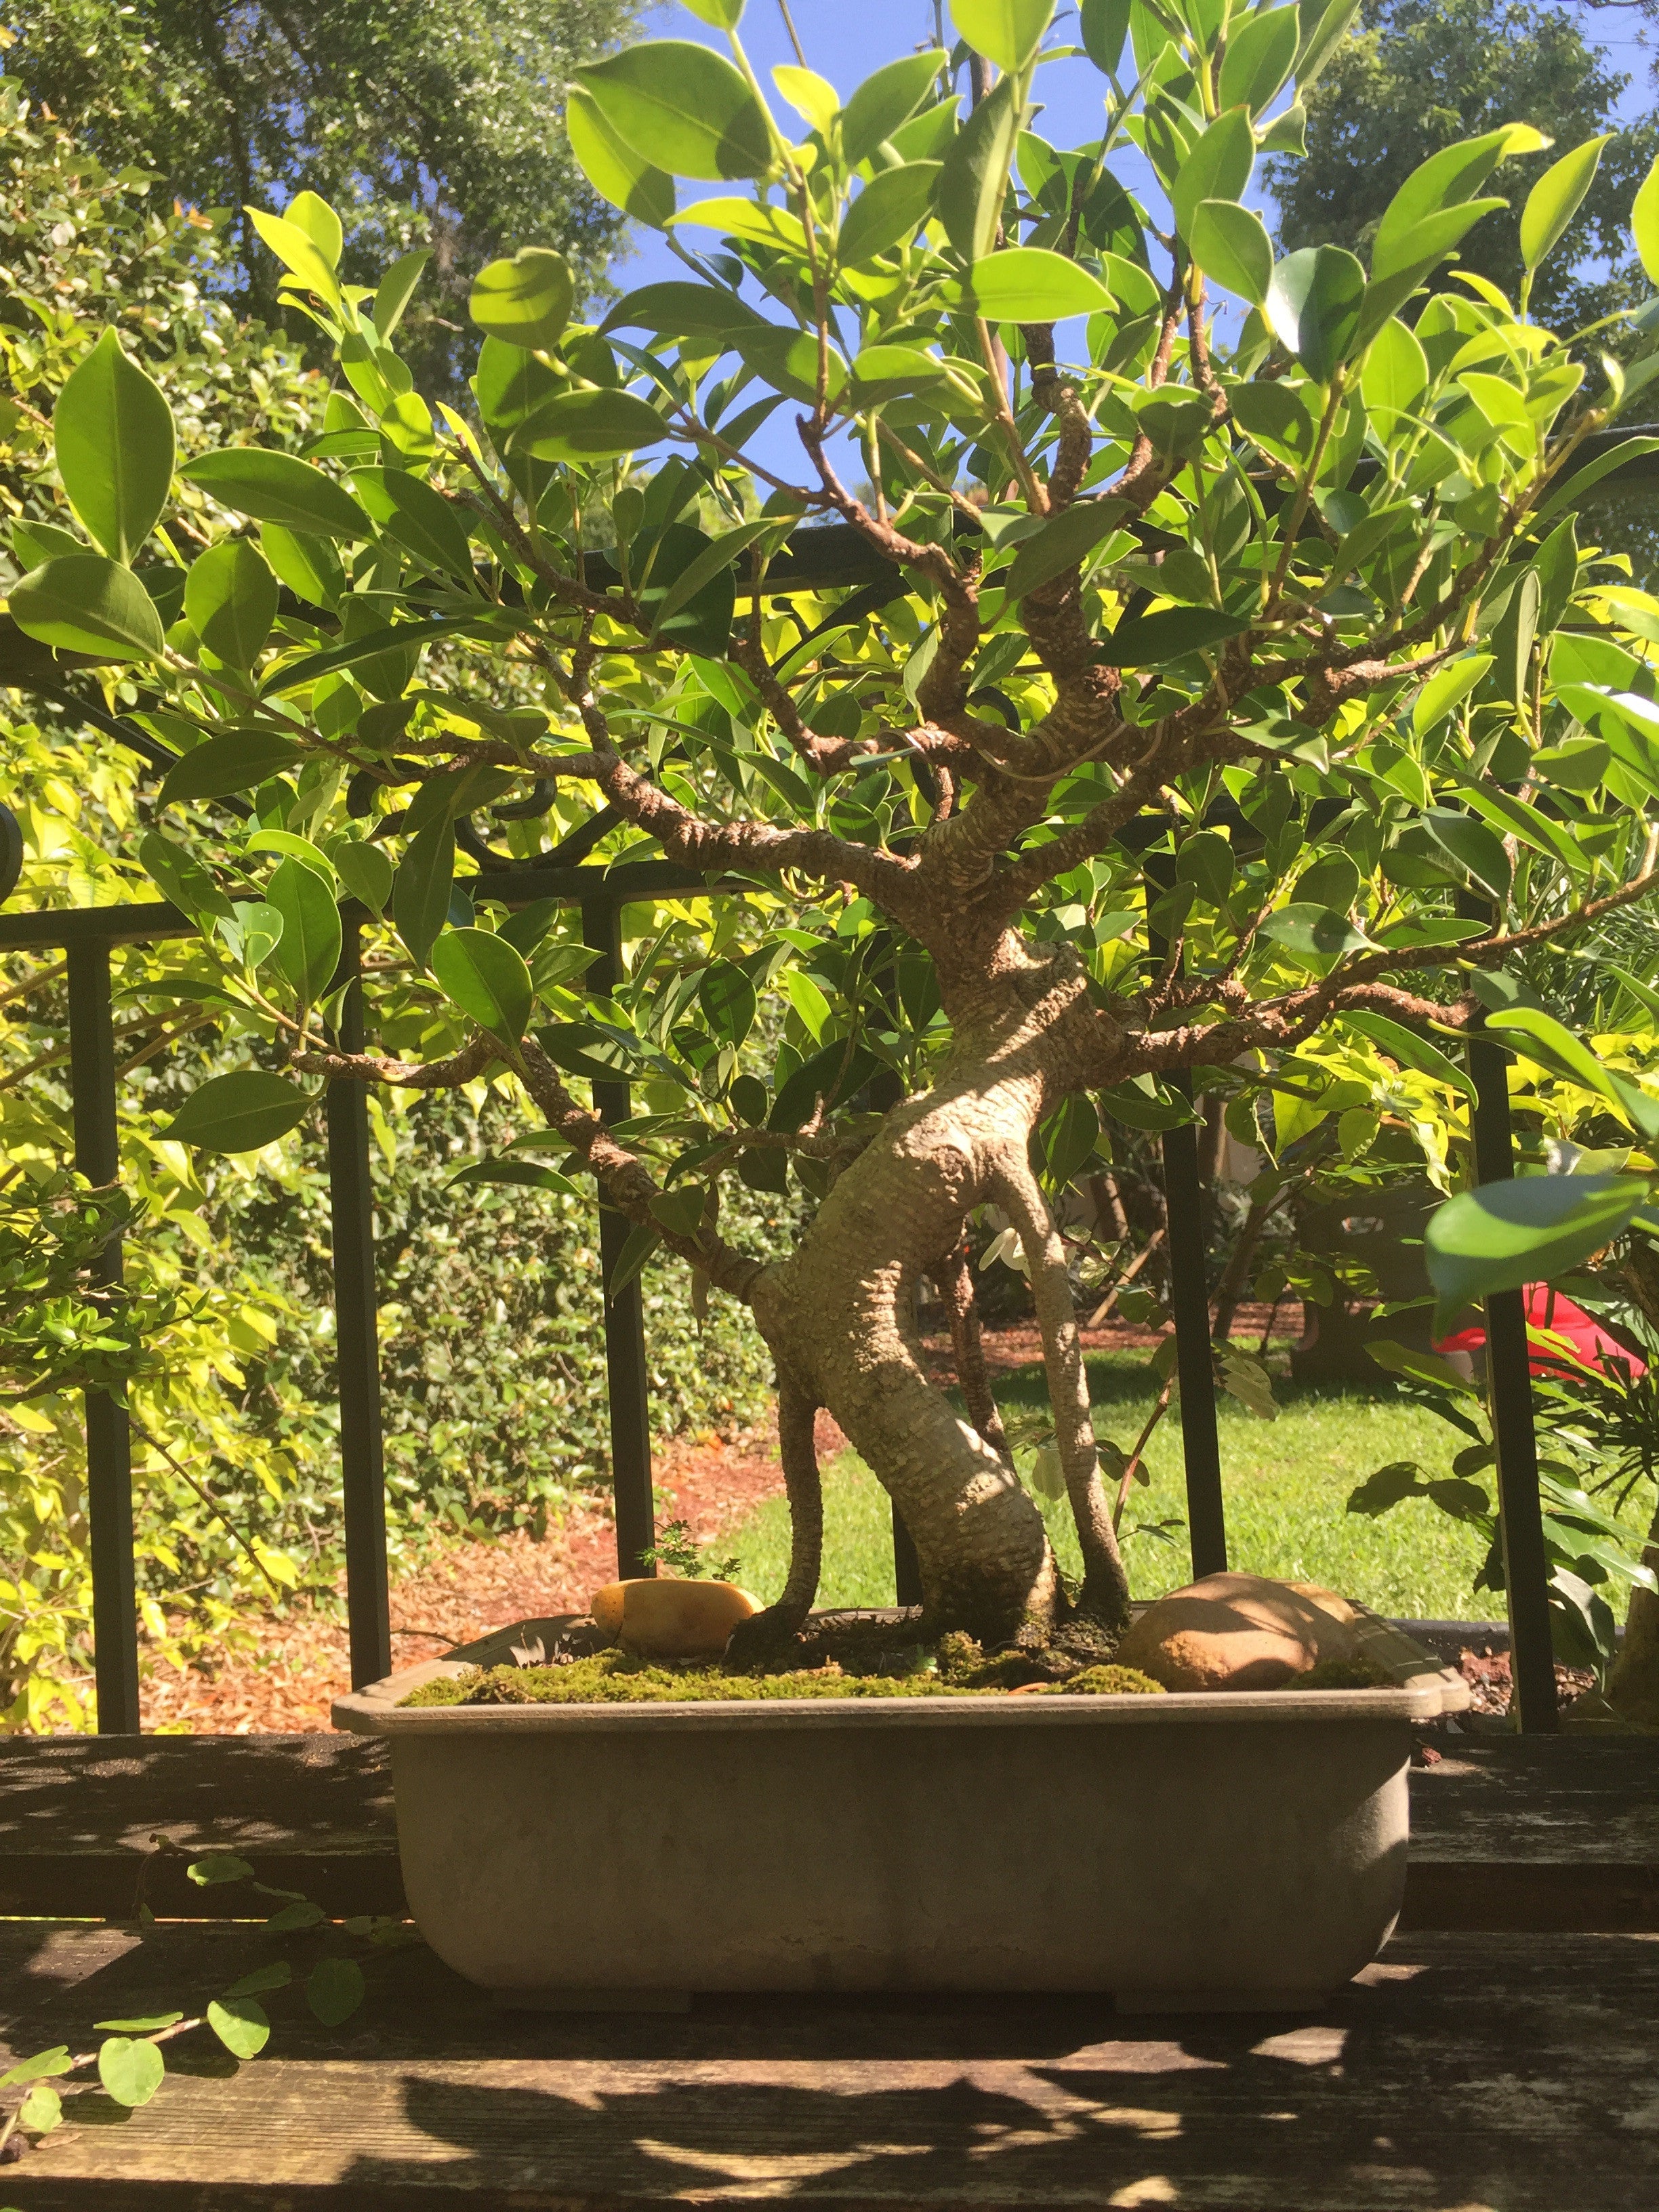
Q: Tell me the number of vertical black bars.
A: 6